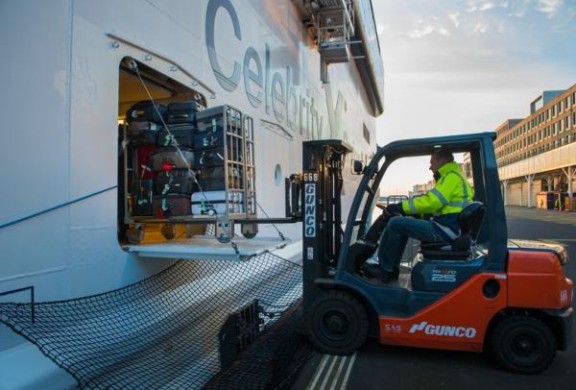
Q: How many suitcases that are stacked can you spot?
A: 14